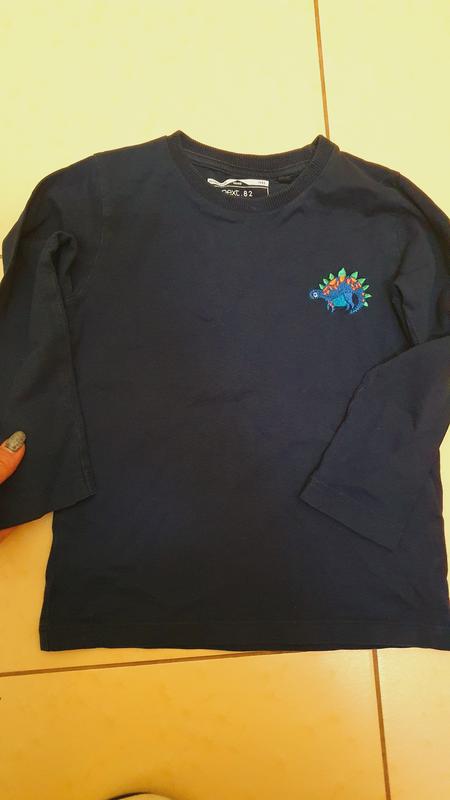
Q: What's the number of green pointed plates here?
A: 9